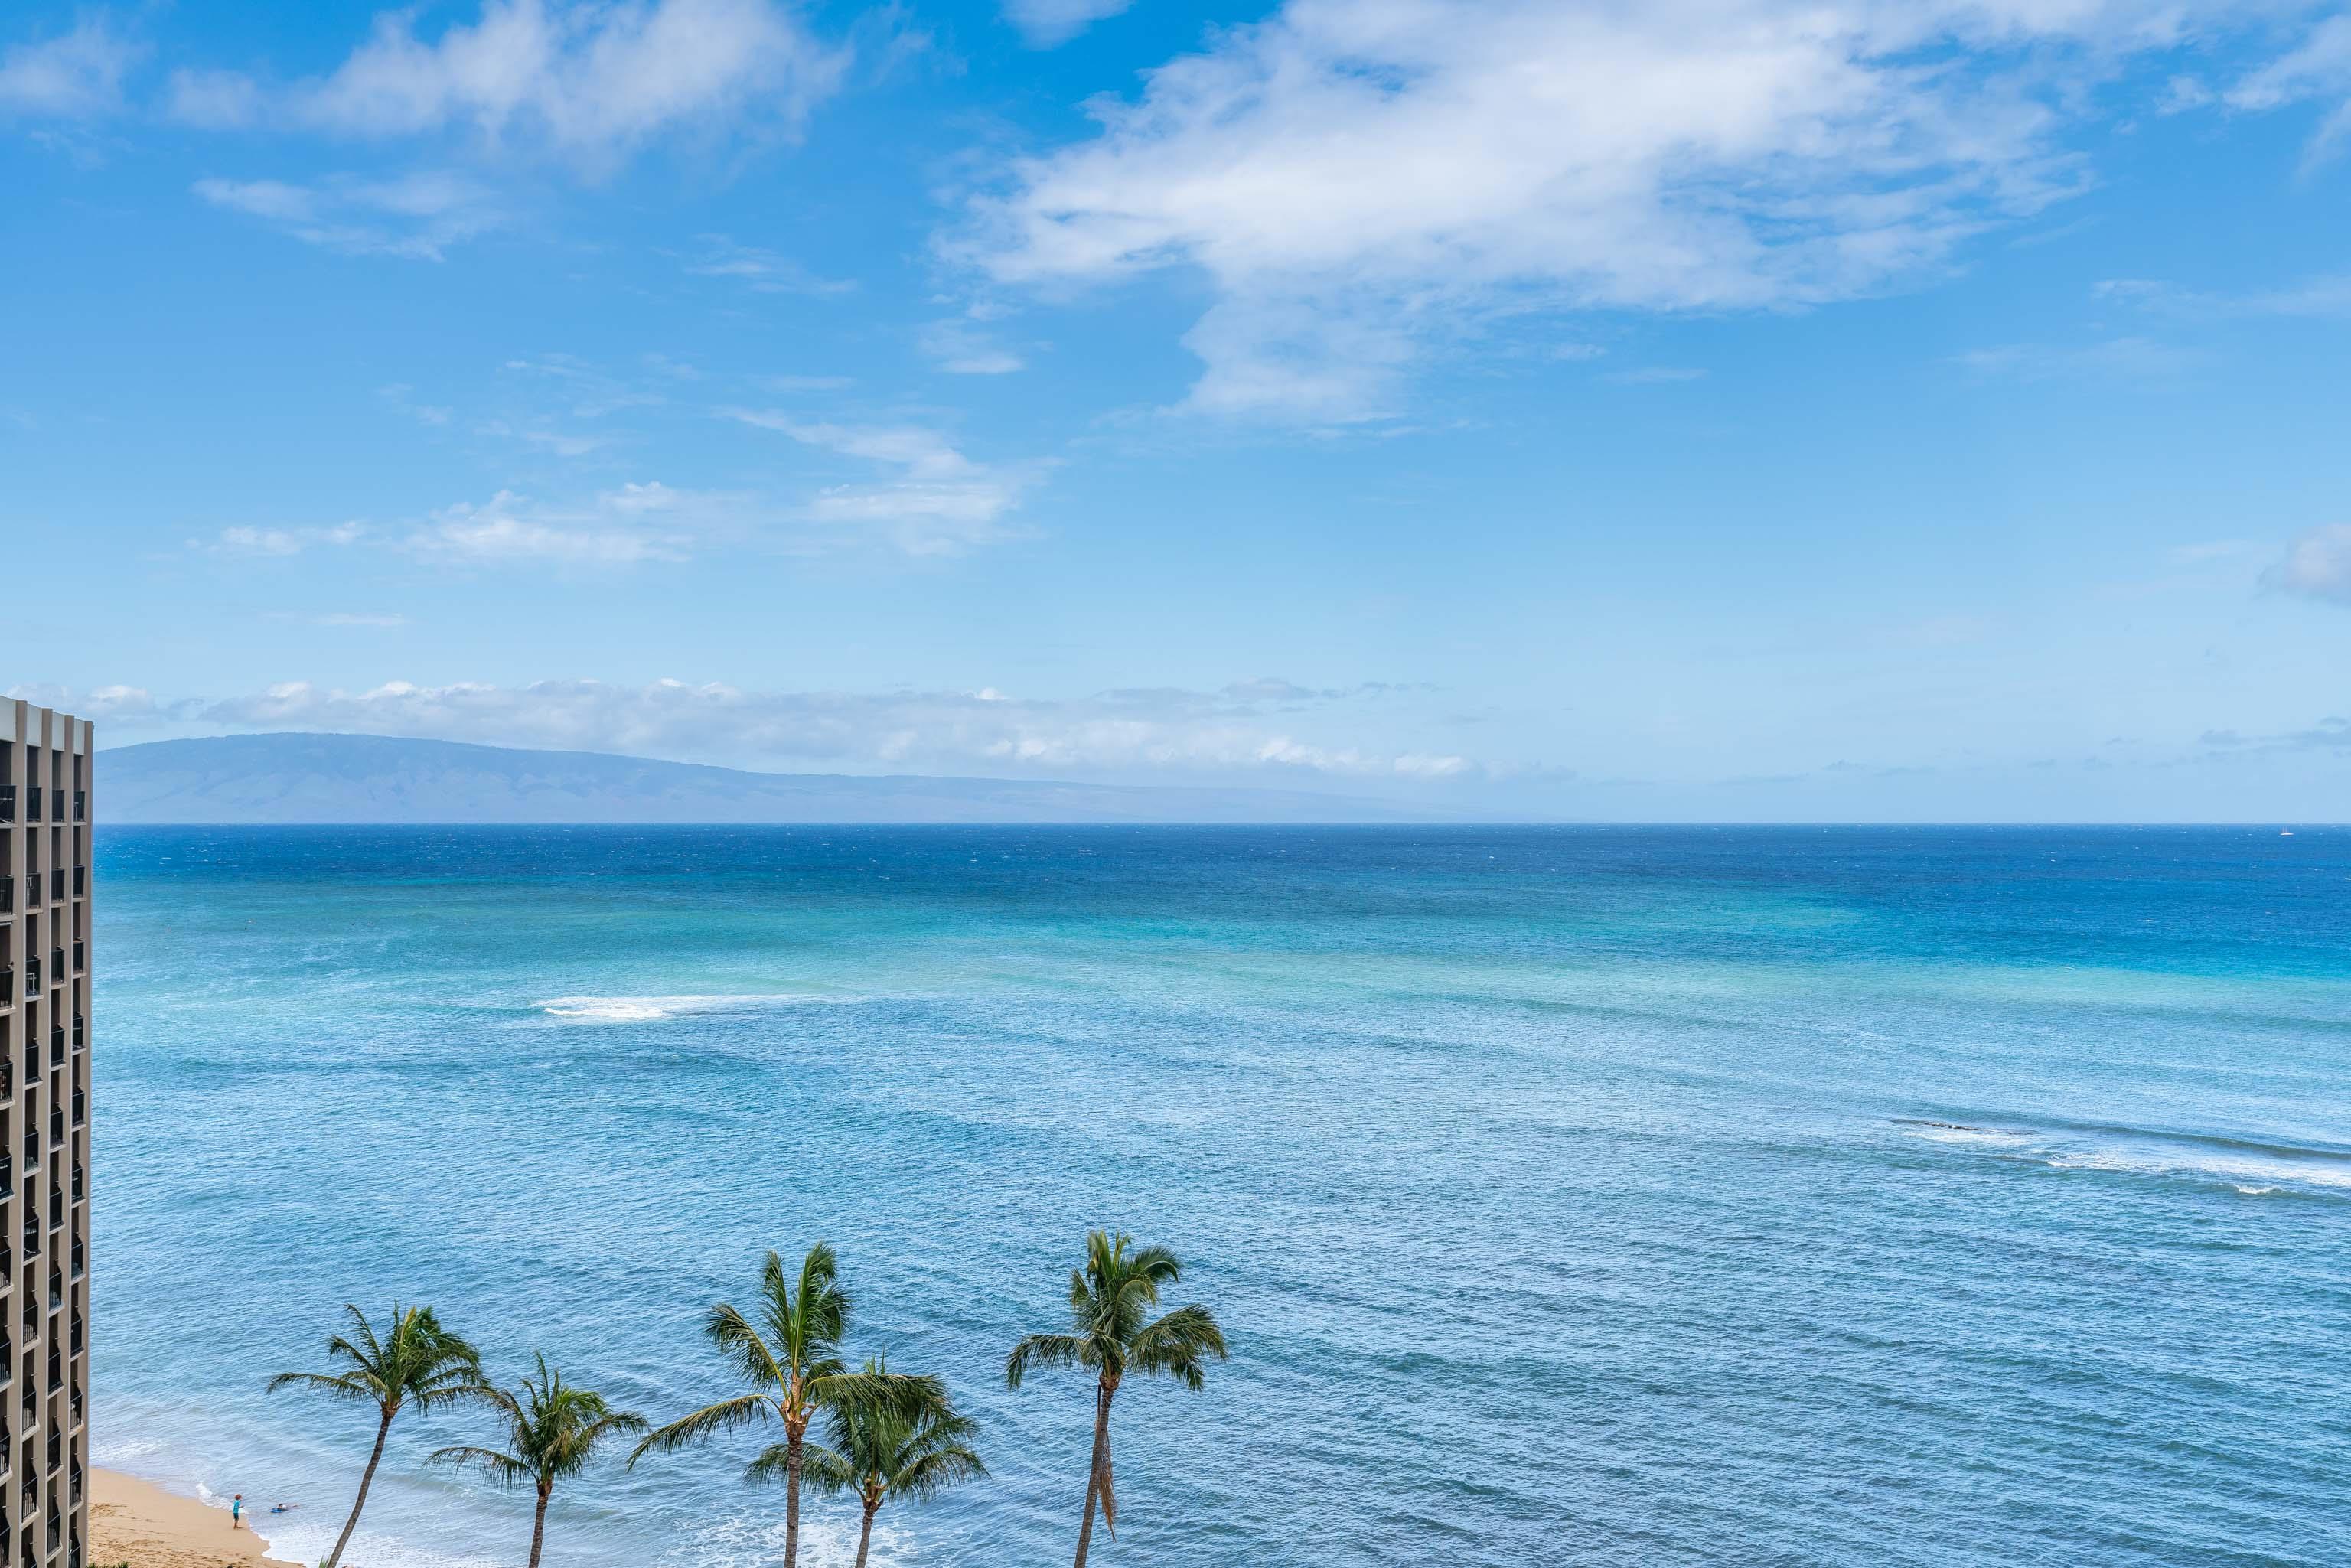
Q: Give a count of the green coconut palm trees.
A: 5